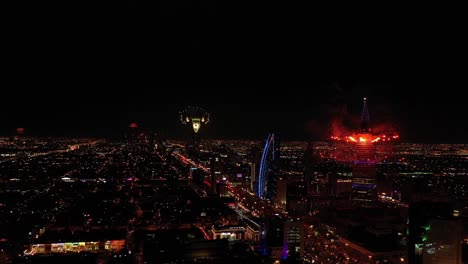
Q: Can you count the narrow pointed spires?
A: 1